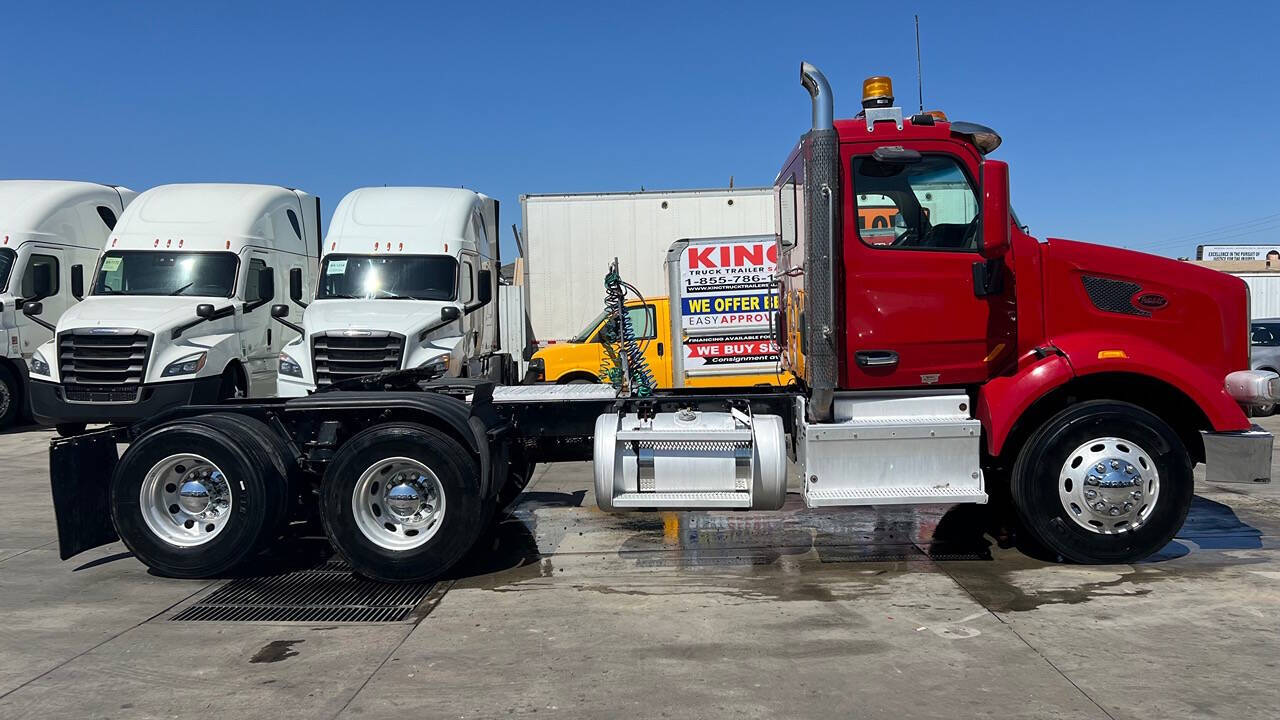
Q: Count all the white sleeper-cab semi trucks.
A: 3